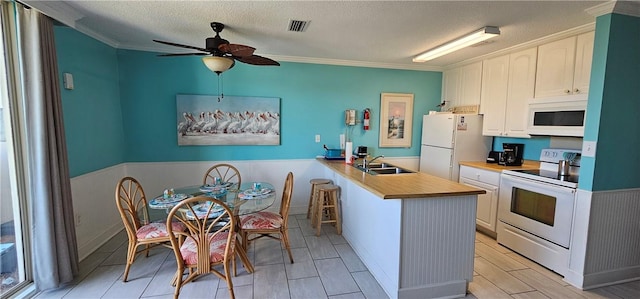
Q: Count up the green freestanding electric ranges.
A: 0